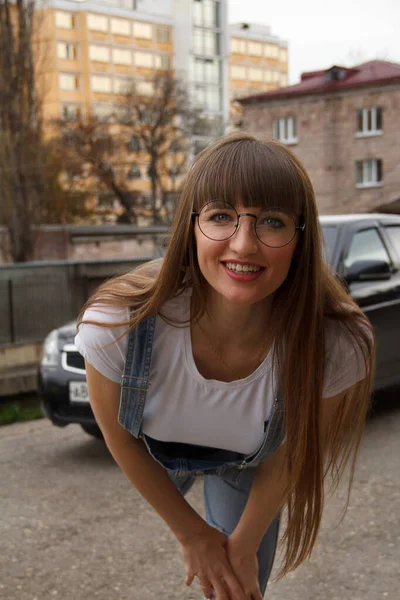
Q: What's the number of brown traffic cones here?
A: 0